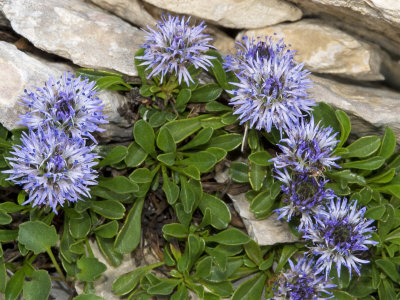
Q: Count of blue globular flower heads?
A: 9